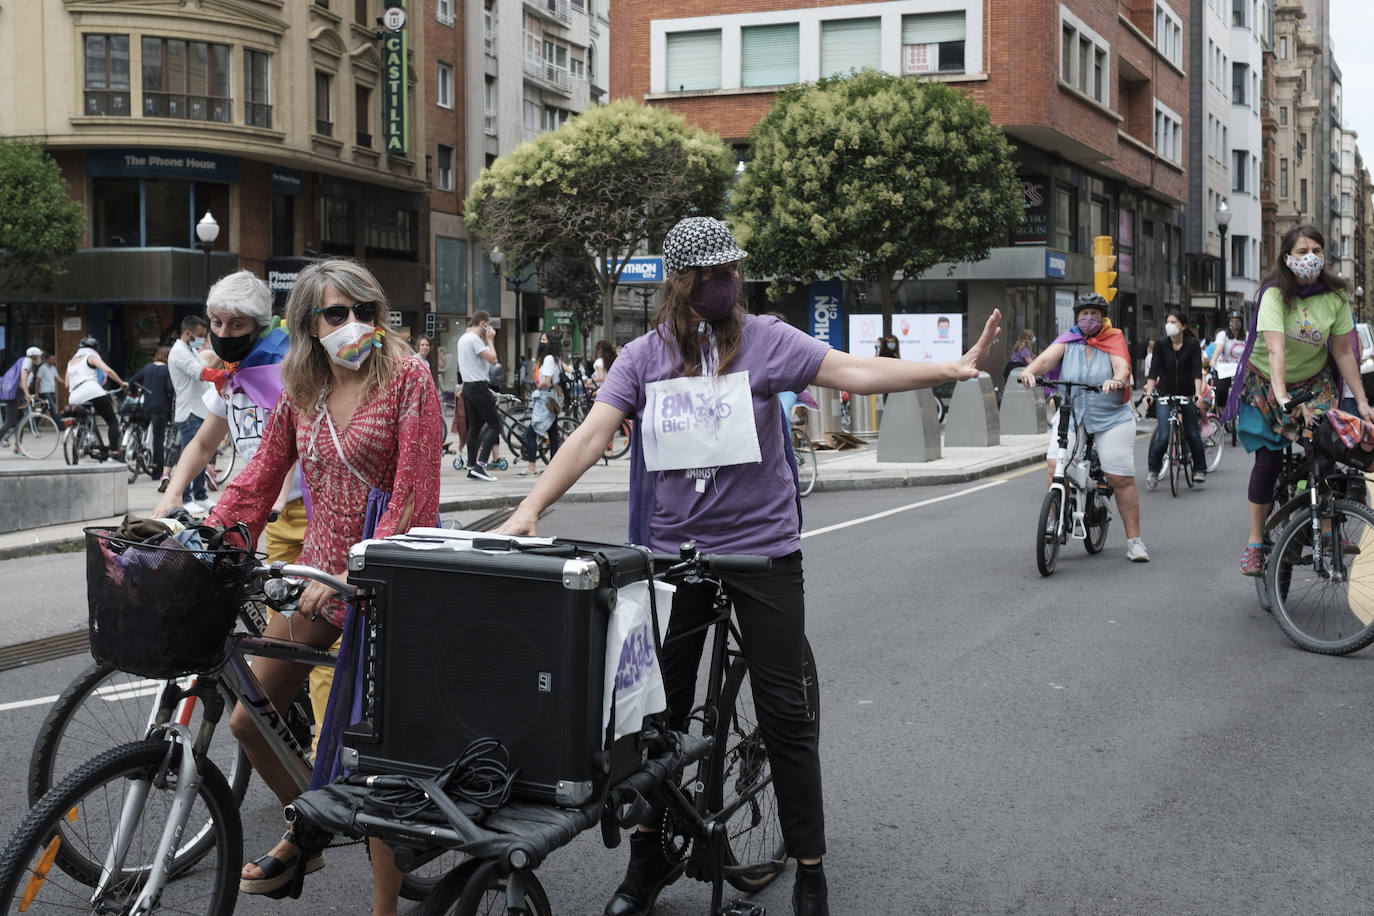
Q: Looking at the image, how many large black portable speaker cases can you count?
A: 1